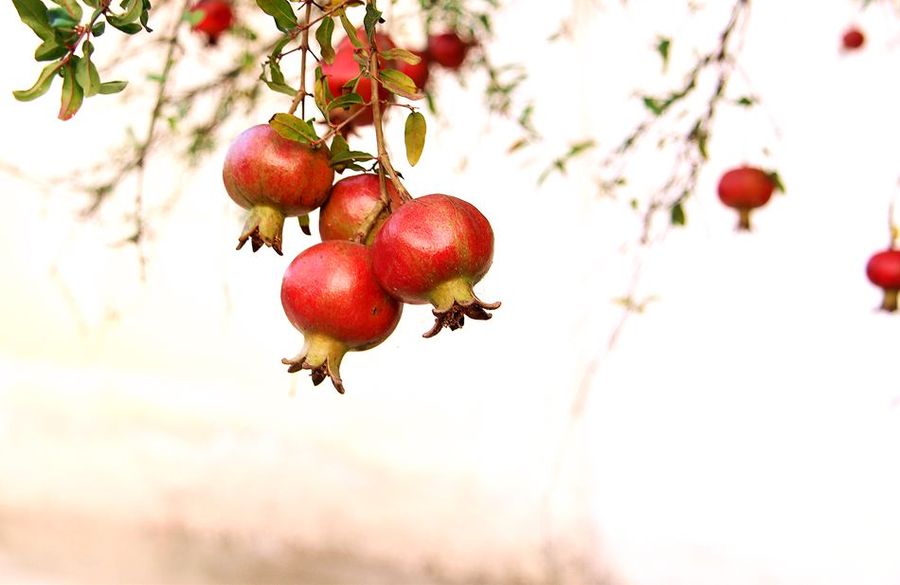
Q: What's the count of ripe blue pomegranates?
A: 0